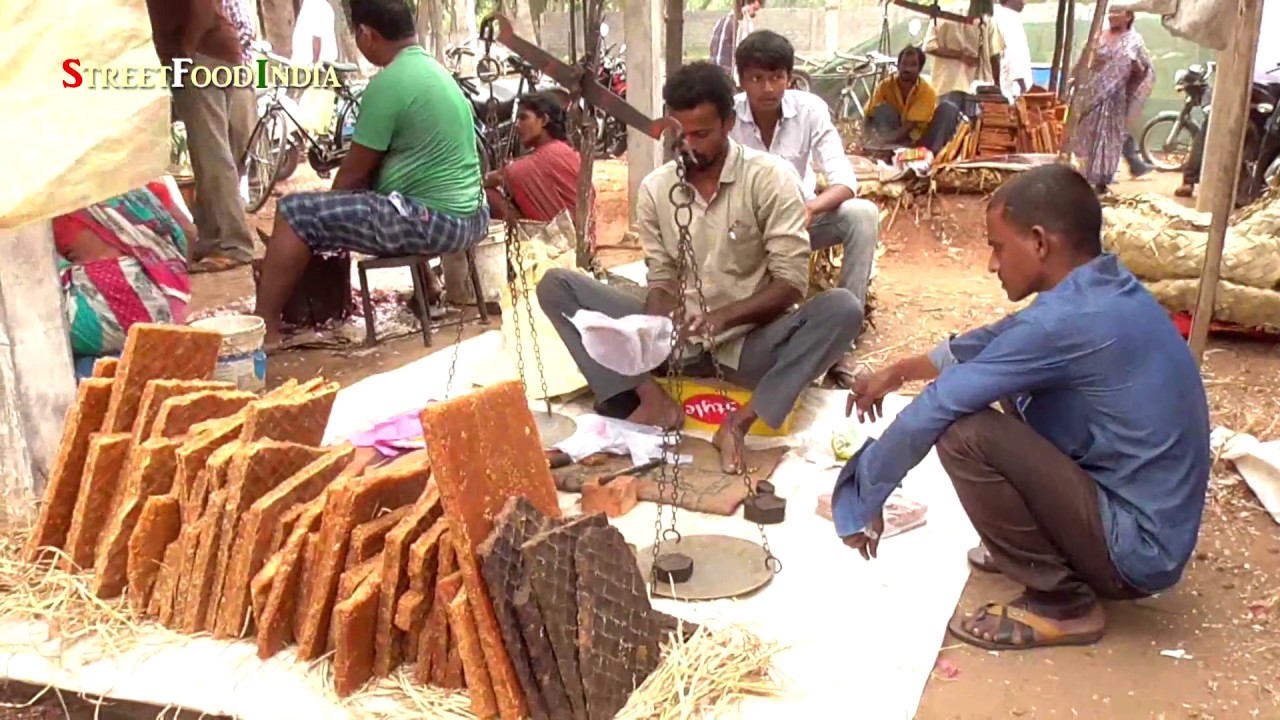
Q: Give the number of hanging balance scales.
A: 2